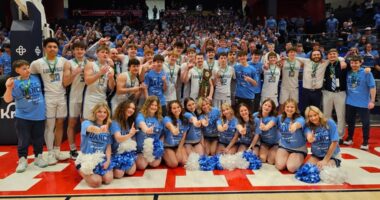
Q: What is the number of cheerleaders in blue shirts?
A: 11